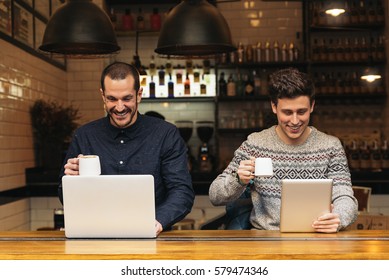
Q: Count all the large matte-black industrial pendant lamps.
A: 2